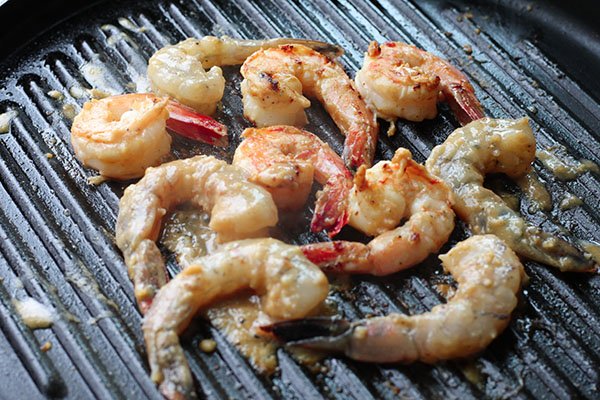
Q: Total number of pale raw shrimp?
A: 5